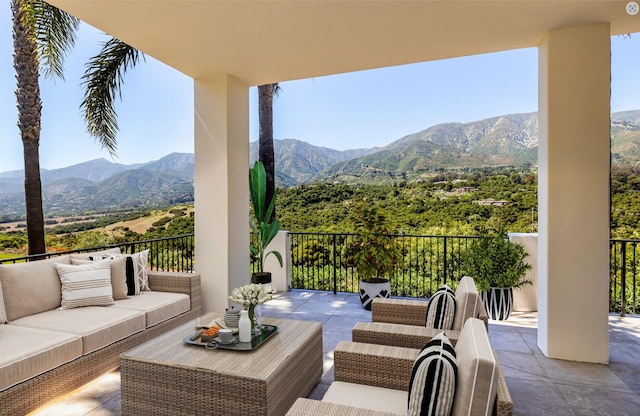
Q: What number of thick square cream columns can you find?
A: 2